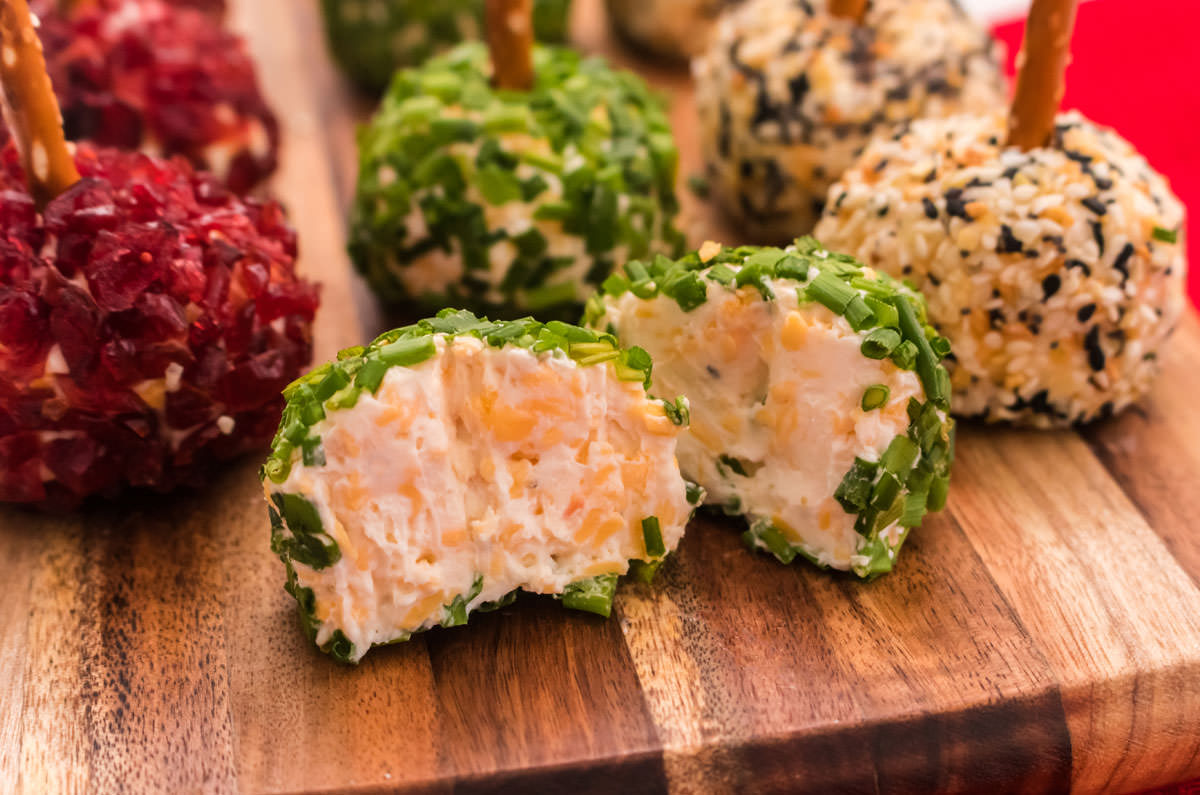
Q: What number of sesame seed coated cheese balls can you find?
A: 3